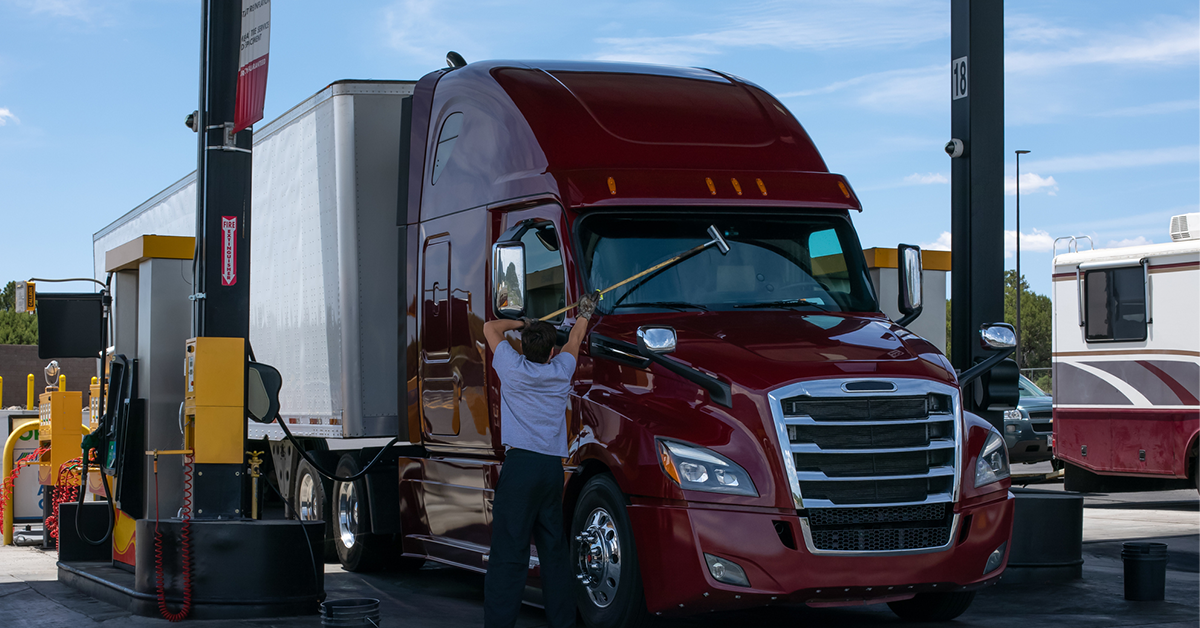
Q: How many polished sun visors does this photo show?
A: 1